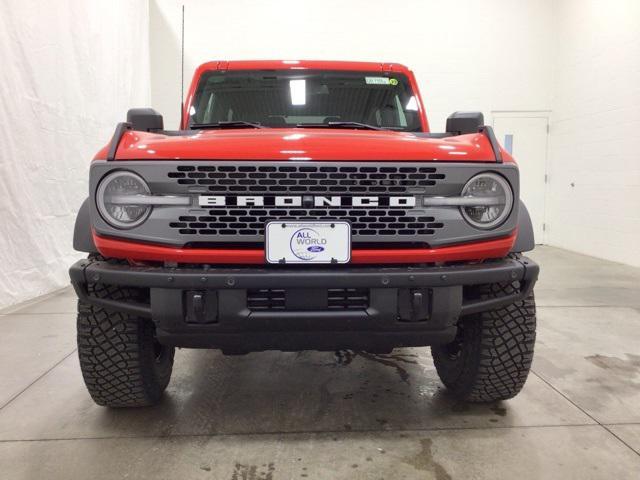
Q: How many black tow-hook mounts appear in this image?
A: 2